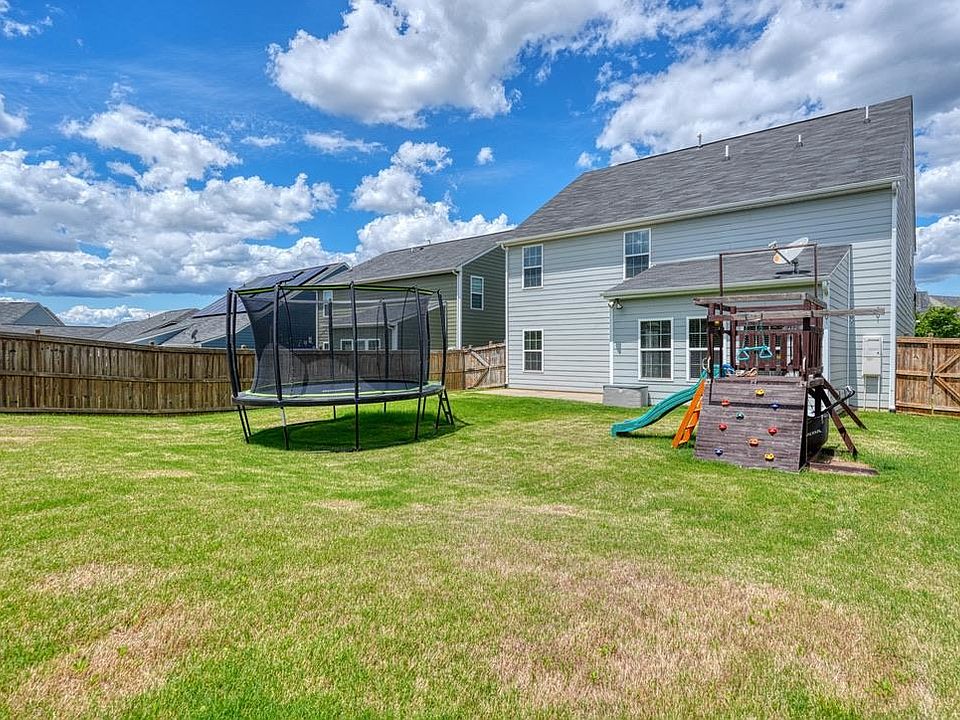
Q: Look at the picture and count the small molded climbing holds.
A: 9